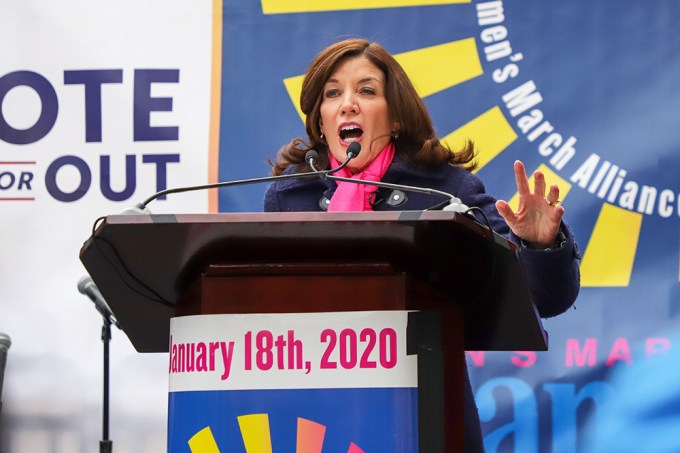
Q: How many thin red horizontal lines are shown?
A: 2